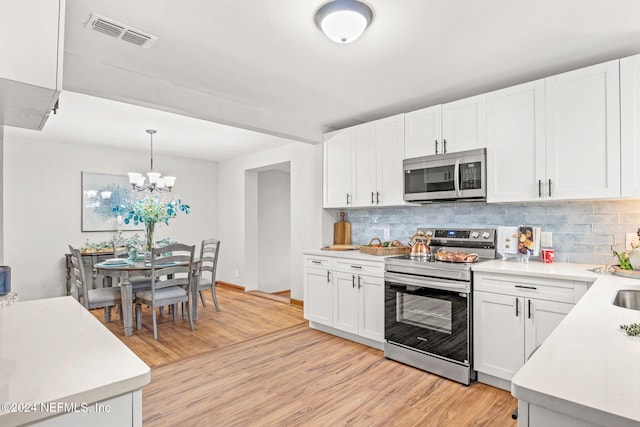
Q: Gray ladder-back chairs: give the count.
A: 4